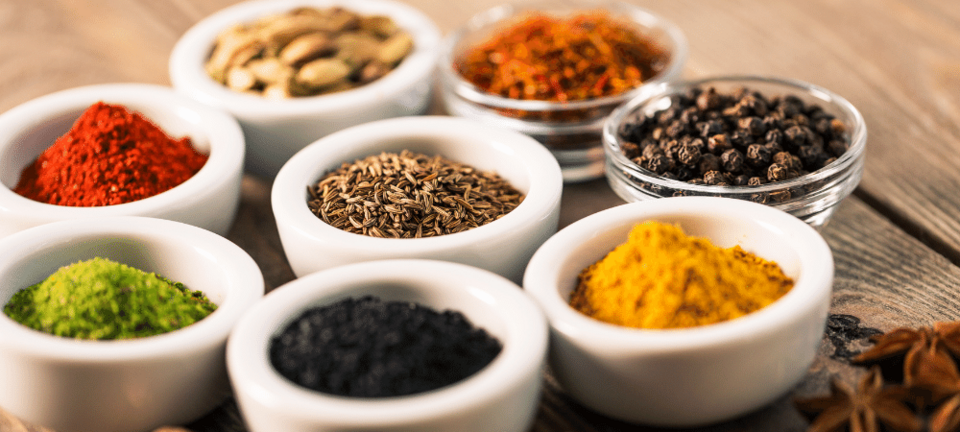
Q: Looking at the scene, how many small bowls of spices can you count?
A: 8